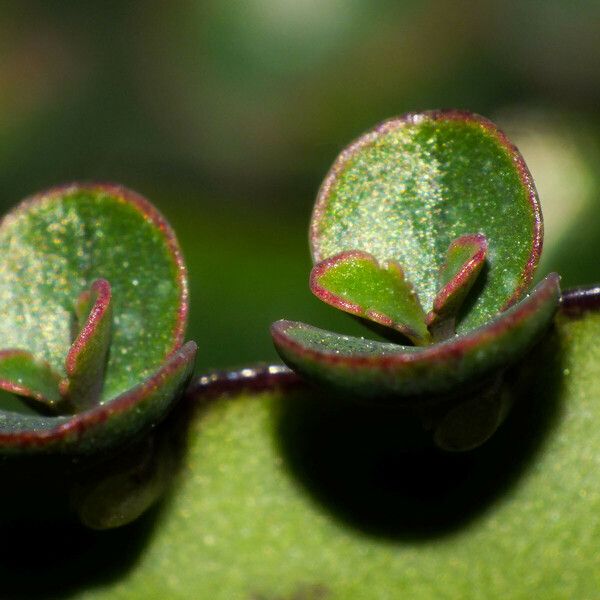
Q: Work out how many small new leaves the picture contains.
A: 4